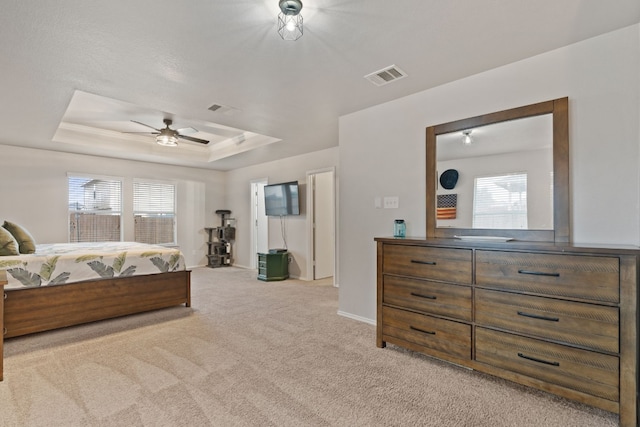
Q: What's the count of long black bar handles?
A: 6